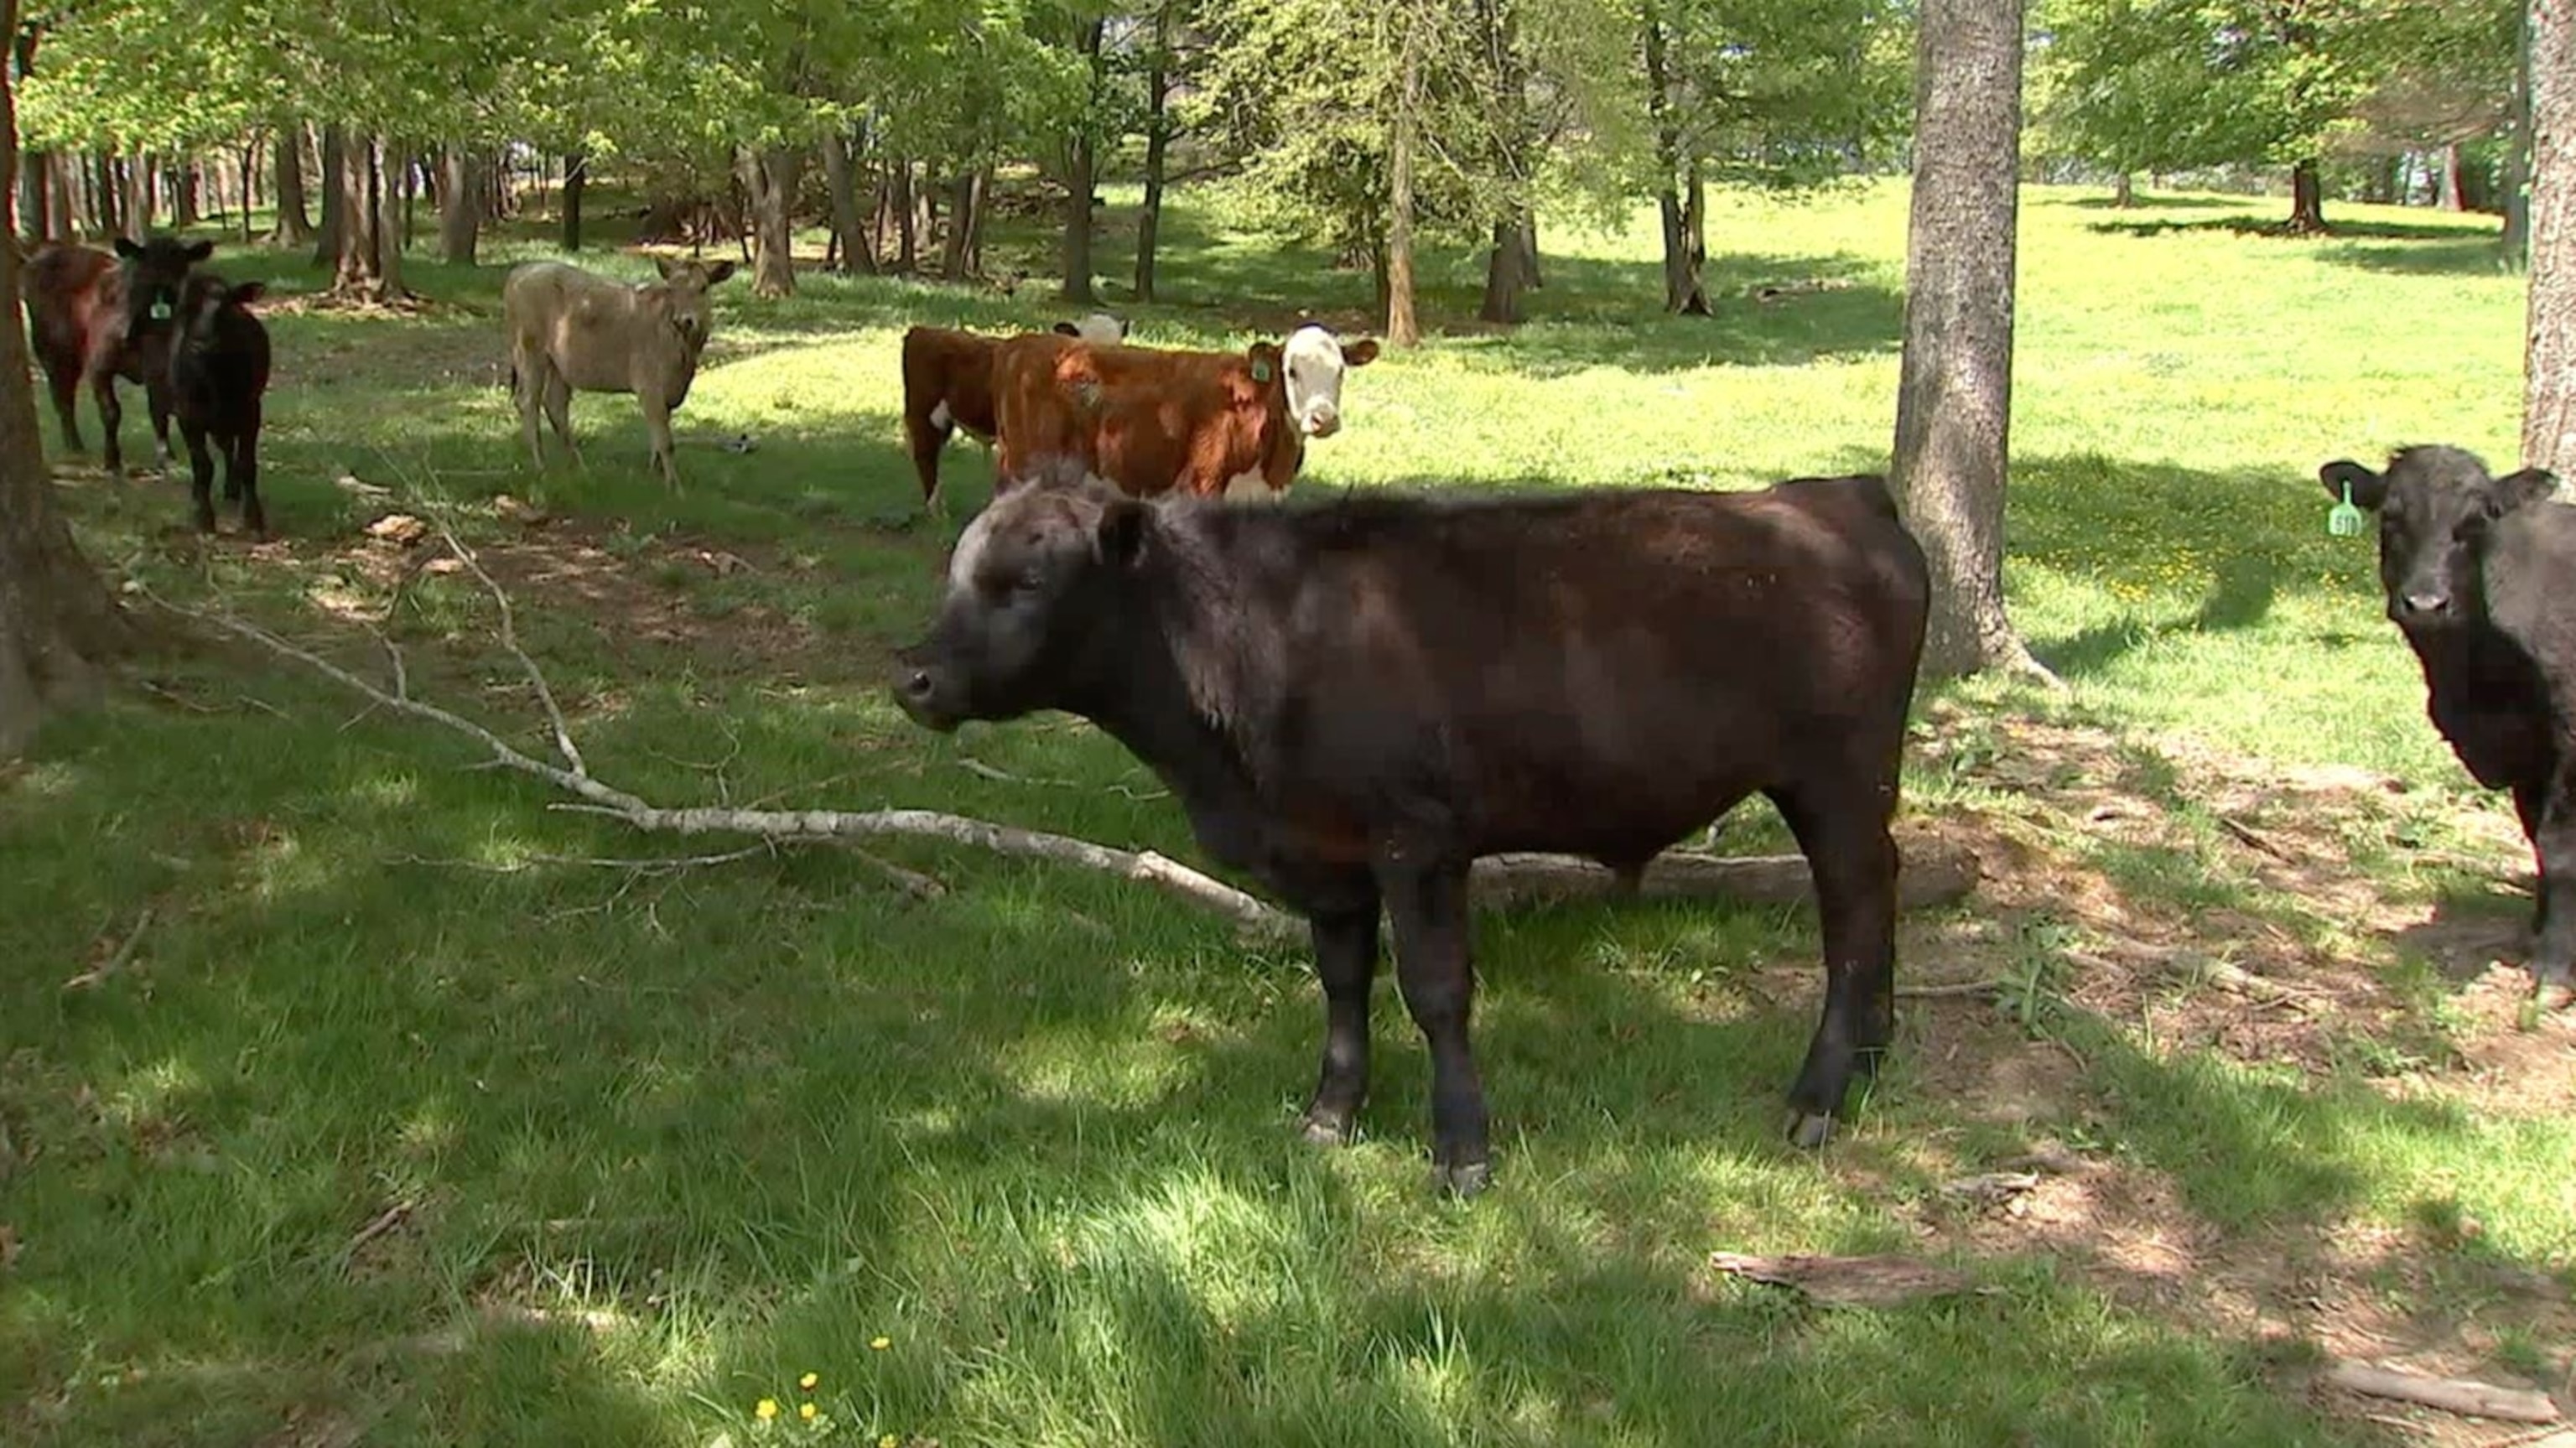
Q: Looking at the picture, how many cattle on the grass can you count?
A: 7